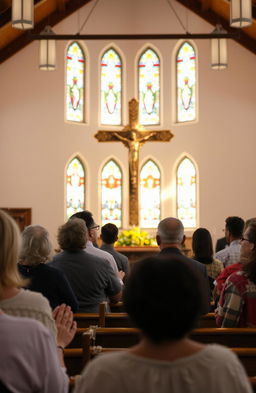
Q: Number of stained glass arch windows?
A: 8